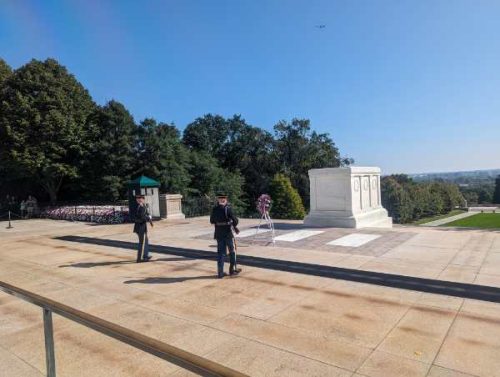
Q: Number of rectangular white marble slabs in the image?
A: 3